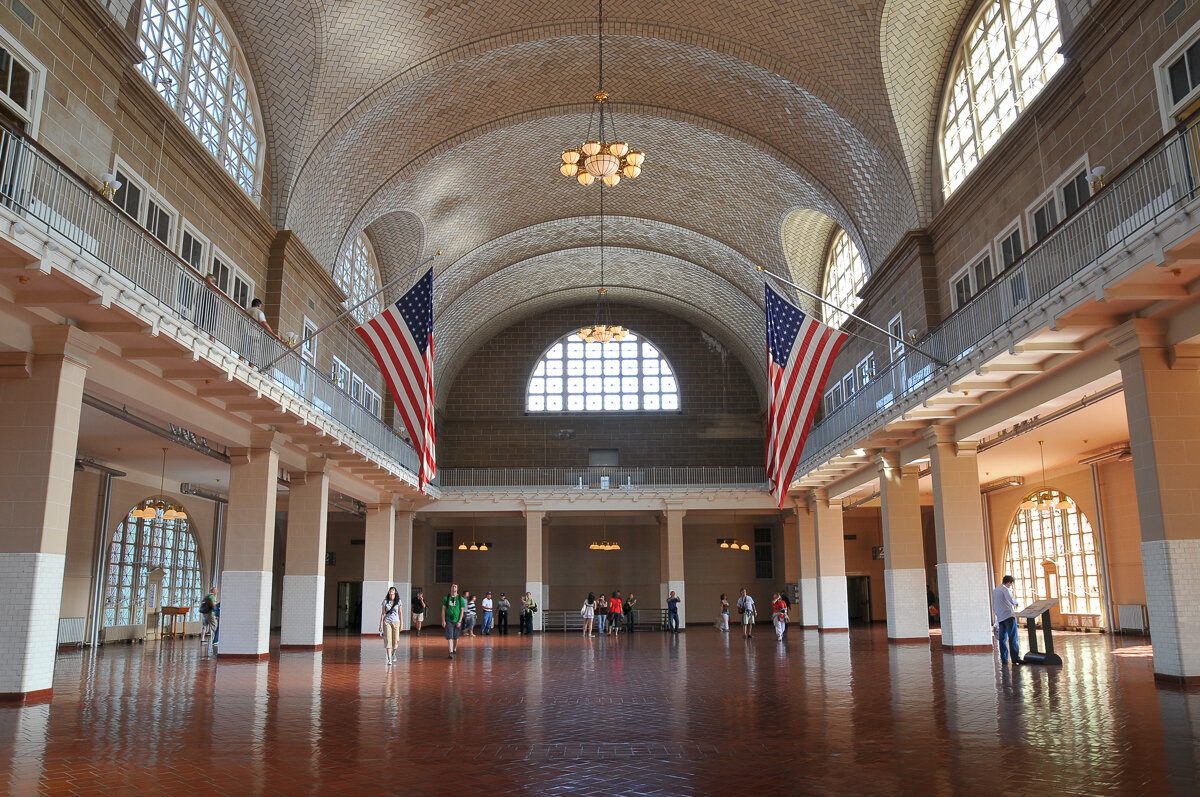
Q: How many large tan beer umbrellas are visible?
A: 0